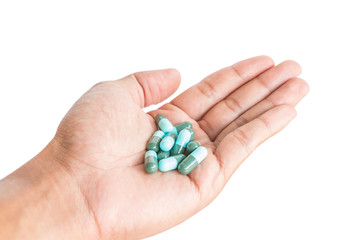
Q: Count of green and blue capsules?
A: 11